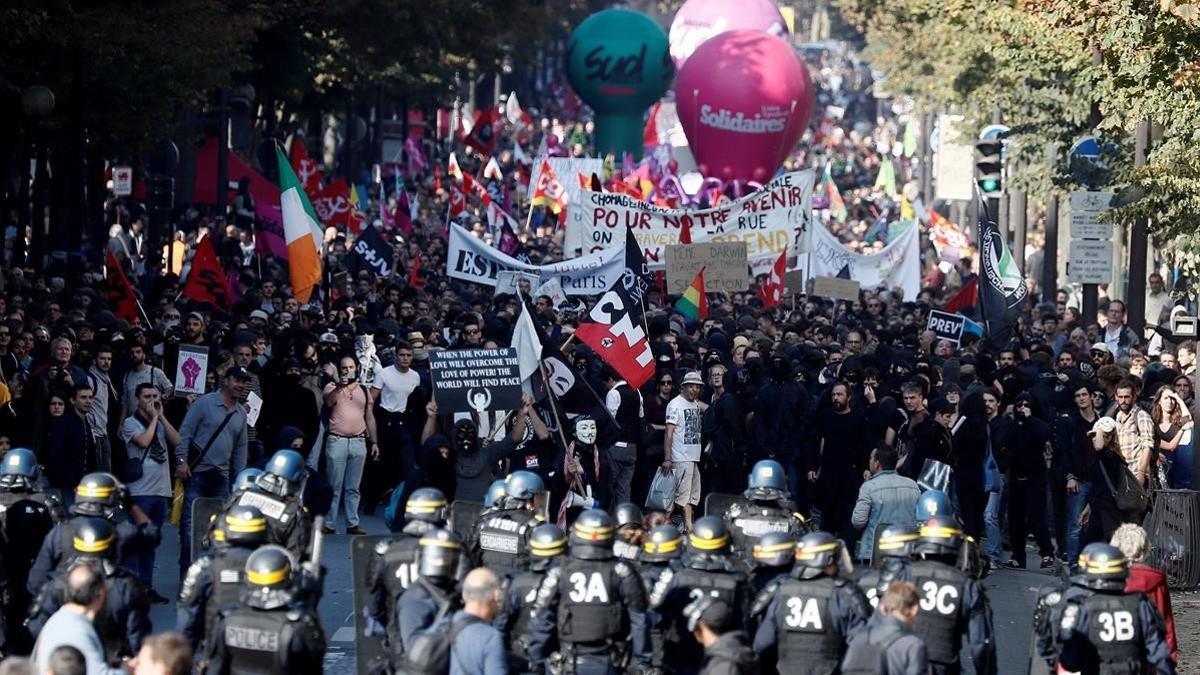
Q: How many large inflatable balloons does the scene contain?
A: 3